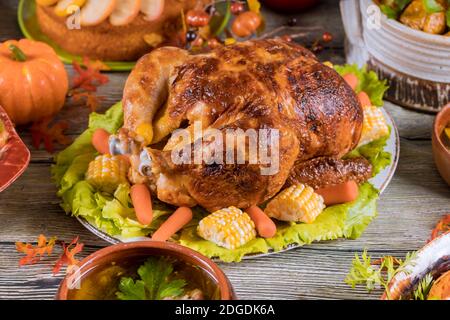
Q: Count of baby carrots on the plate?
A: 7